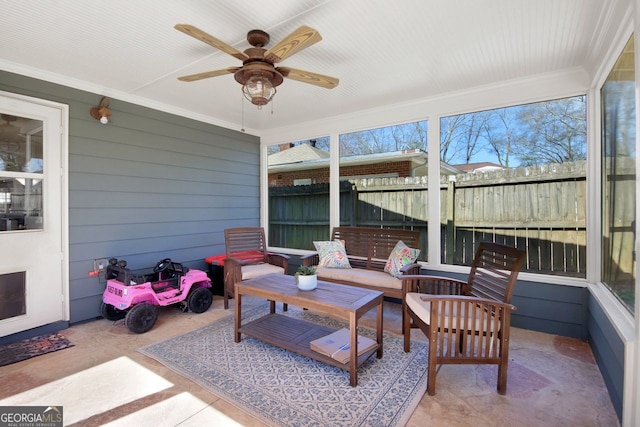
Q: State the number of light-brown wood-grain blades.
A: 4